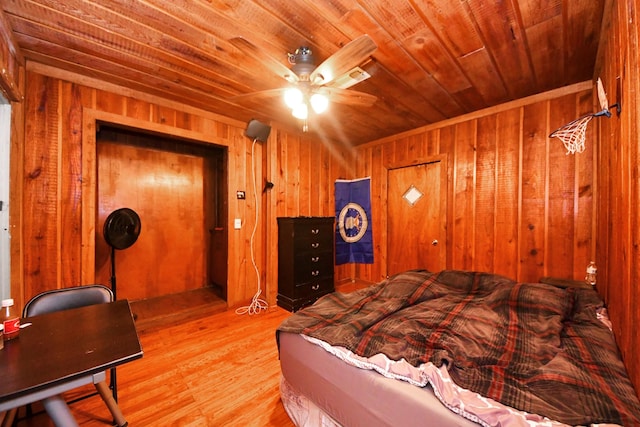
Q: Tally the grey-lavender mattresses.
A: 1